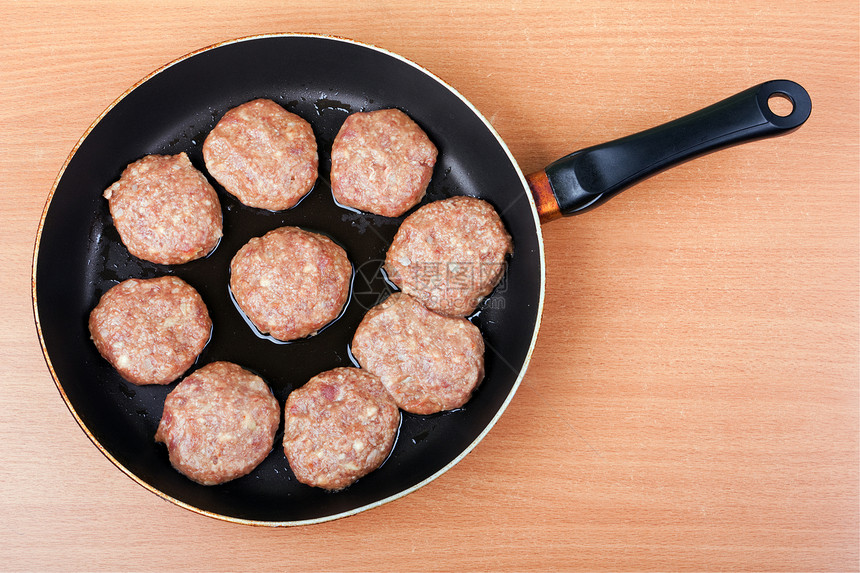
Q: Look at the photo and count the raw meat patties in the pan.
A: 9